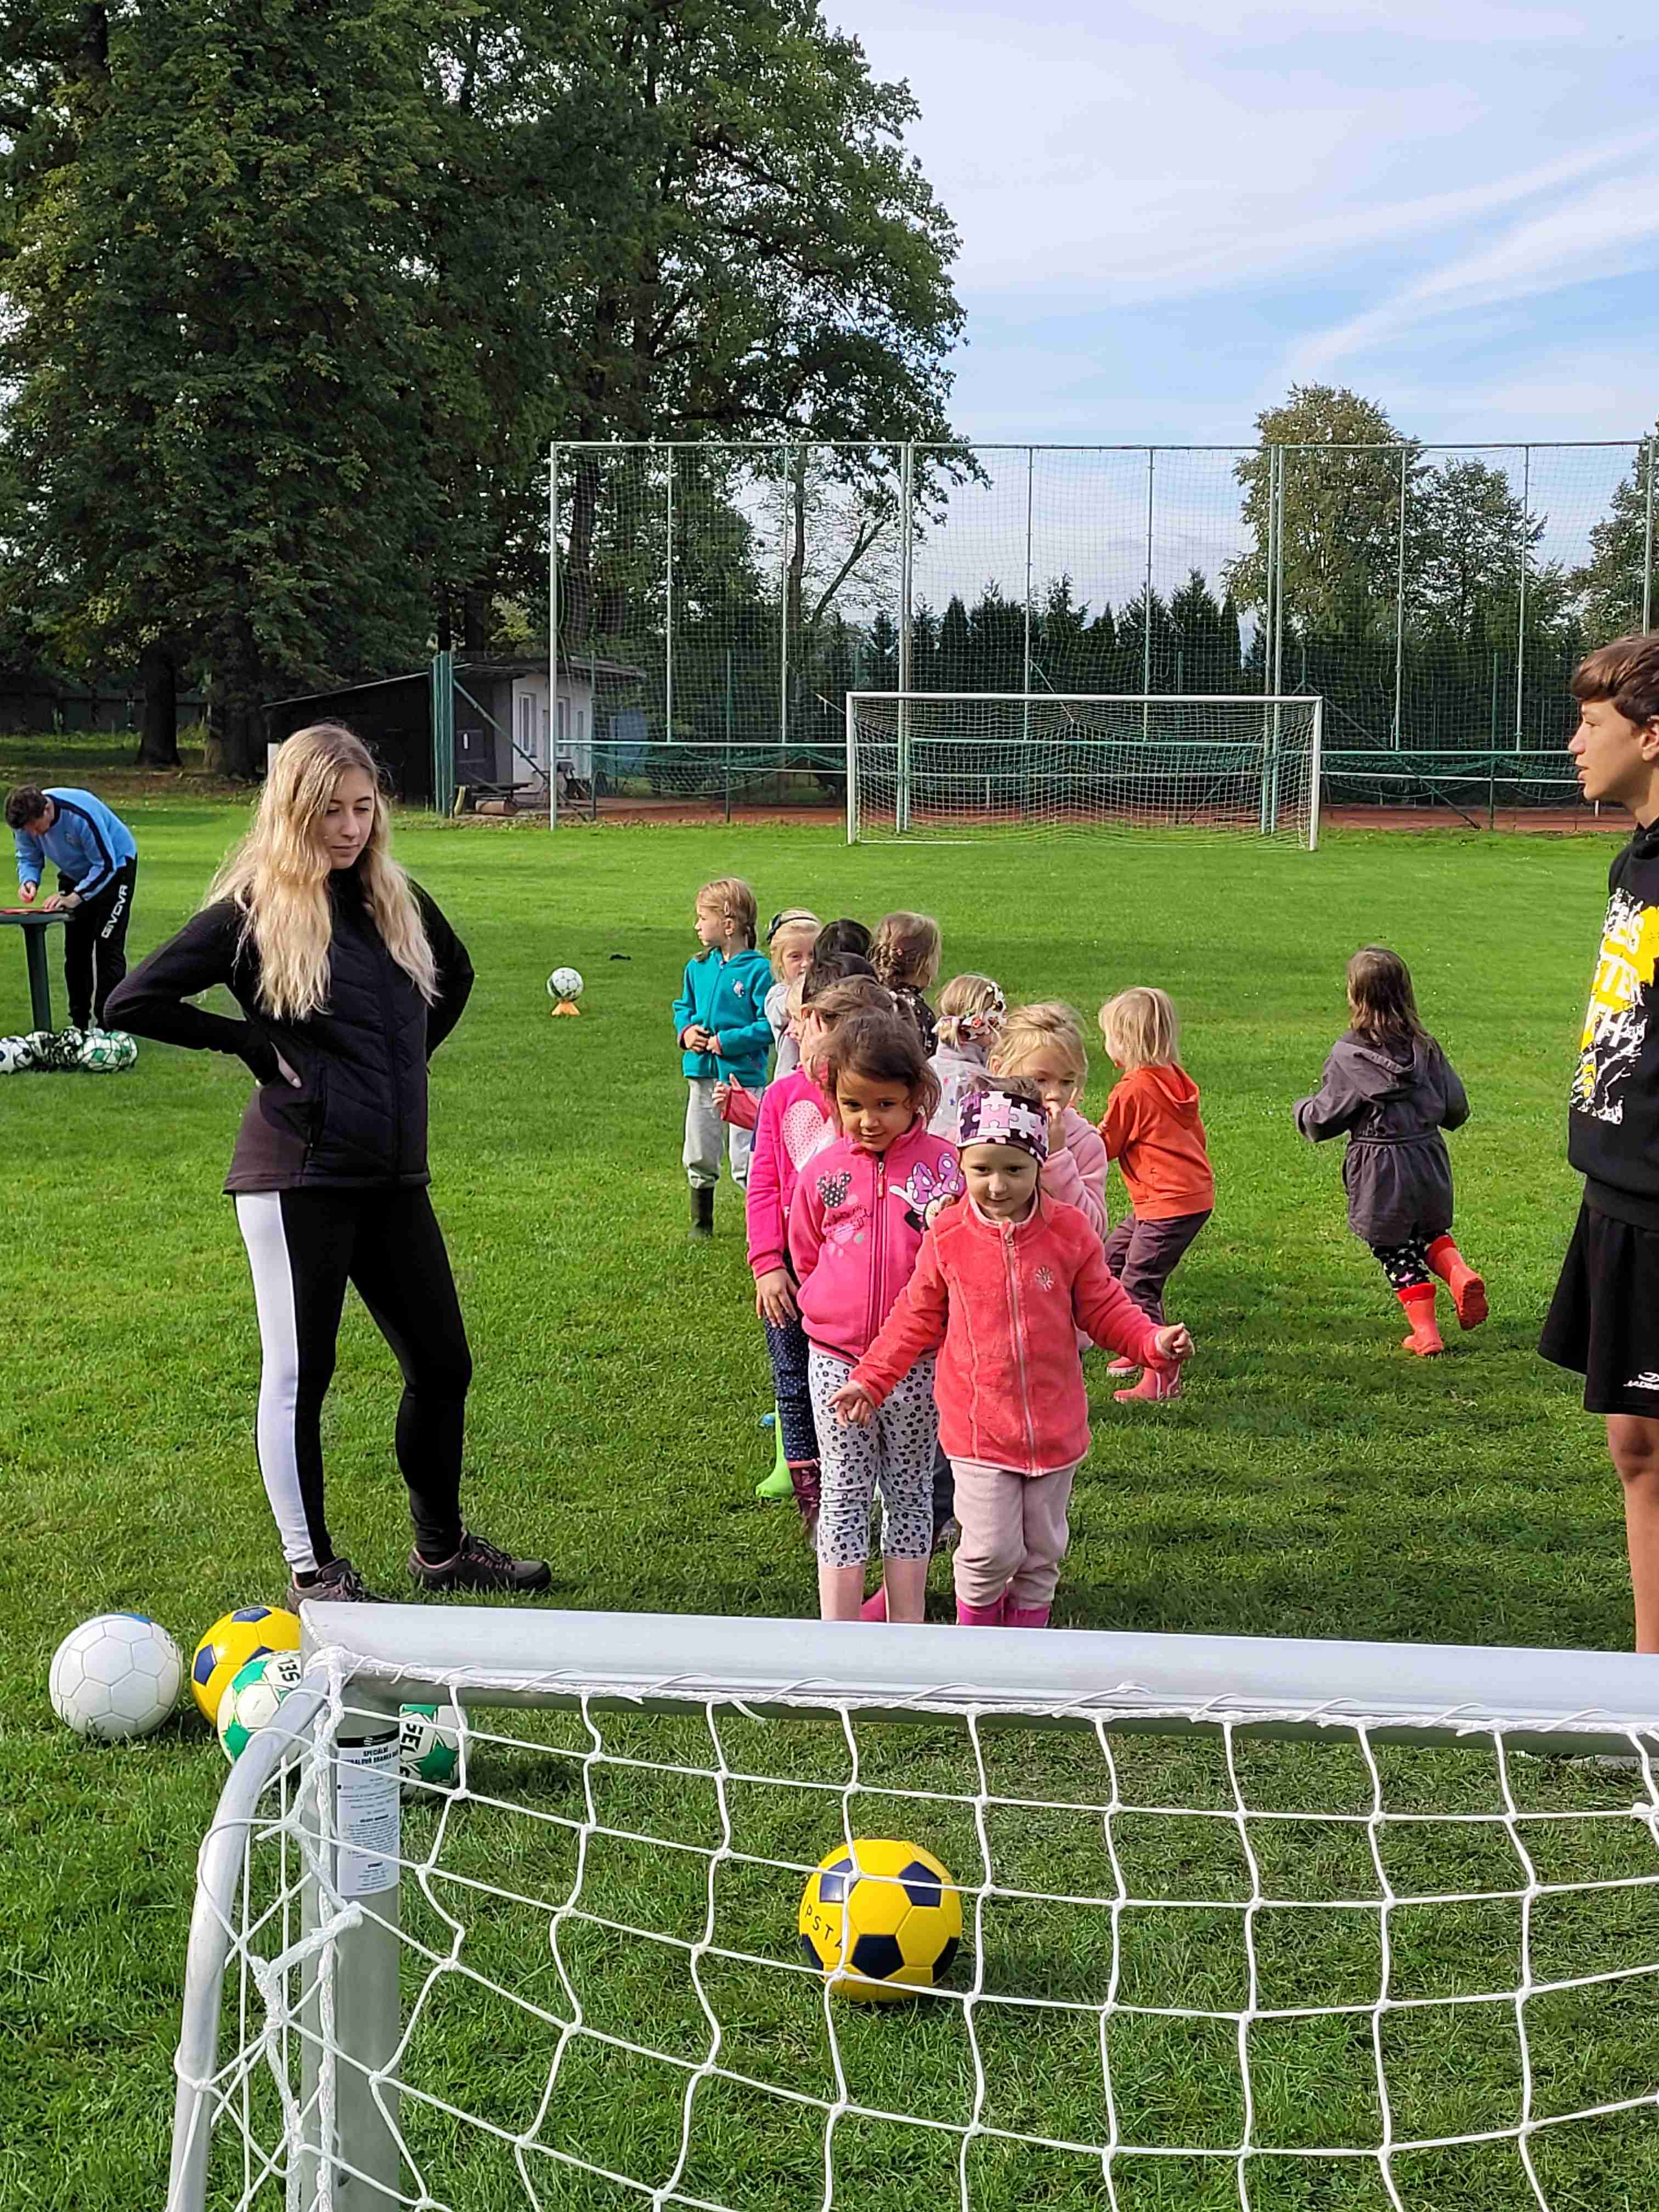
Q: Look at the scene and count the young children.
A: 13